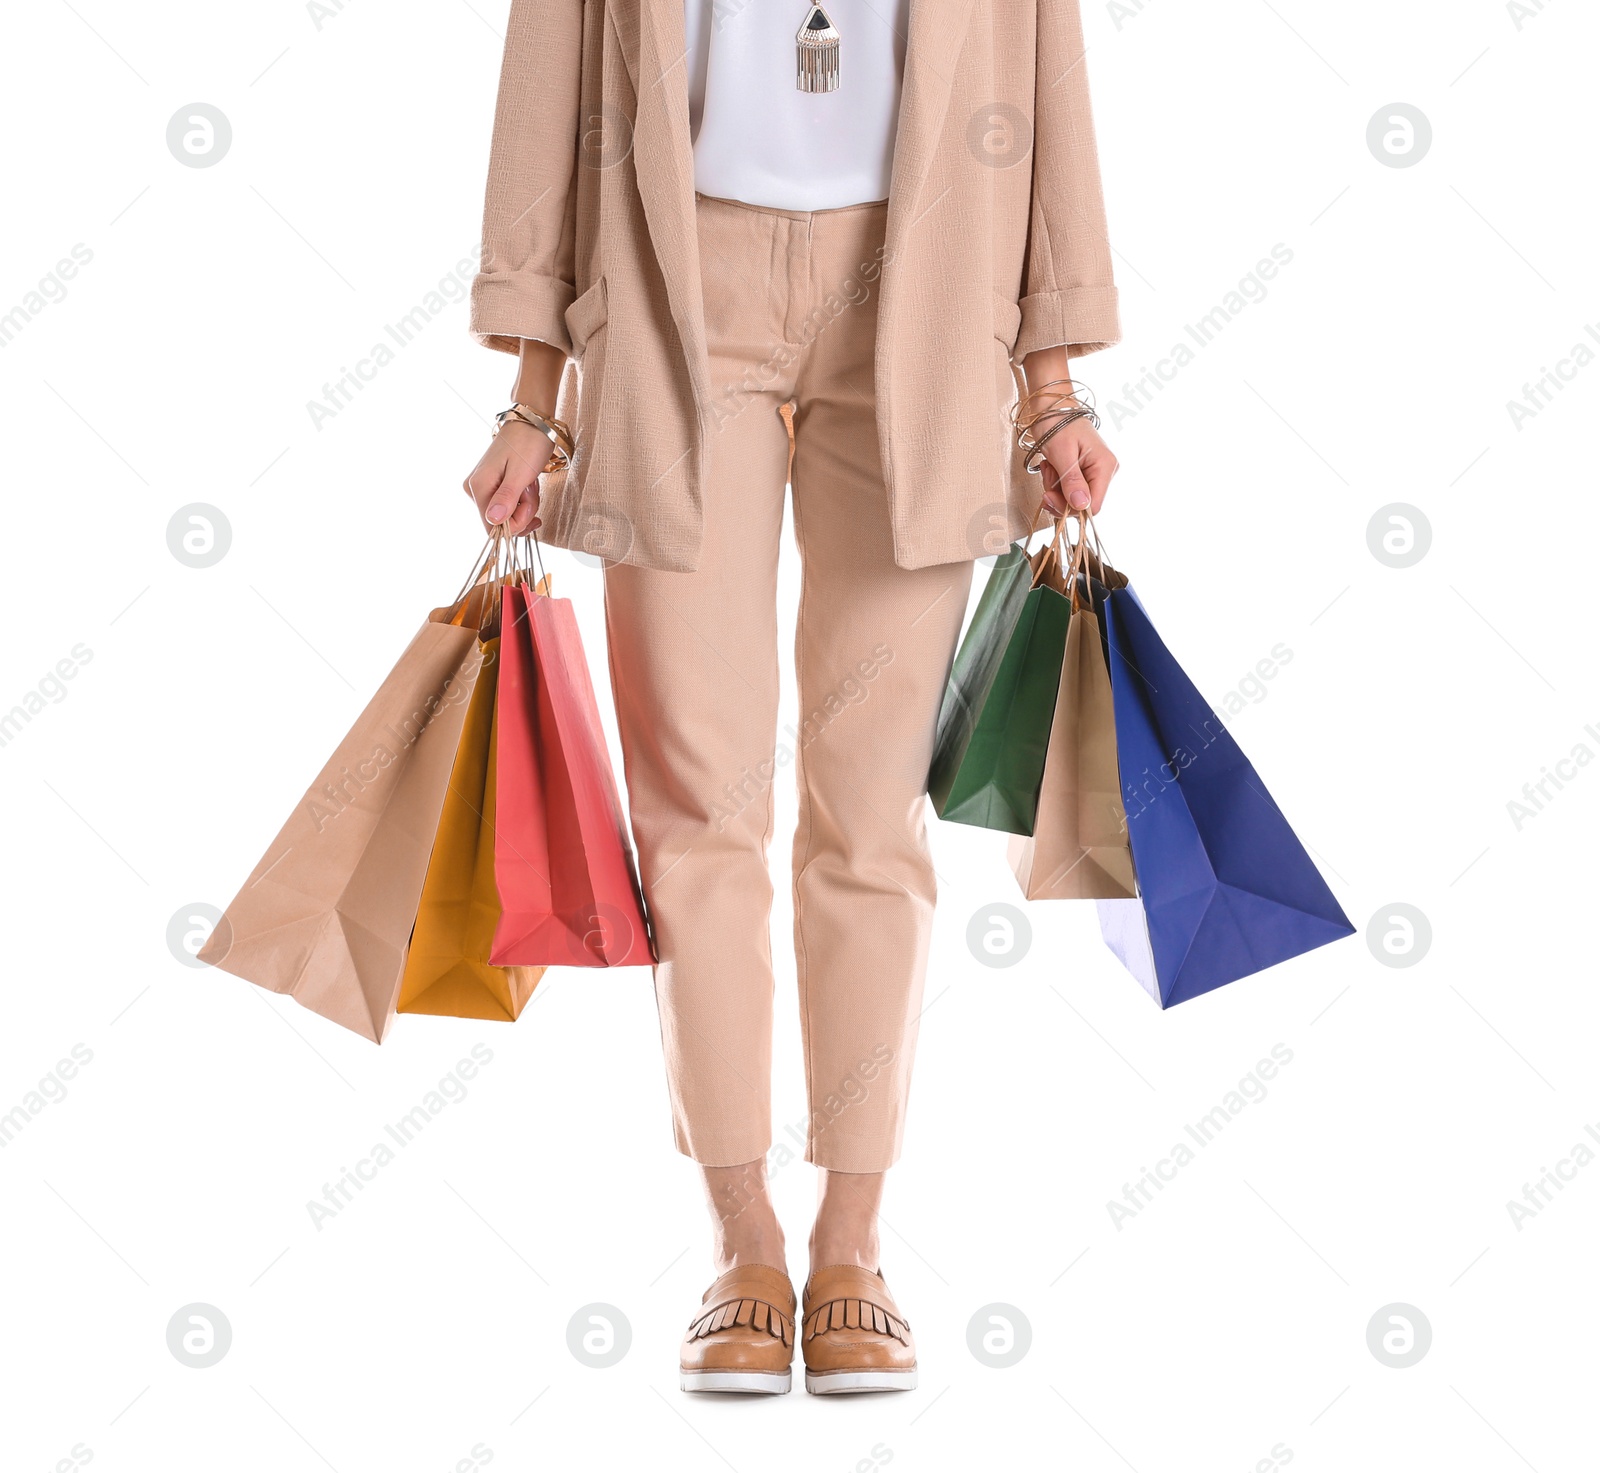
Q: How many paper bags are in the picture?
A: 6